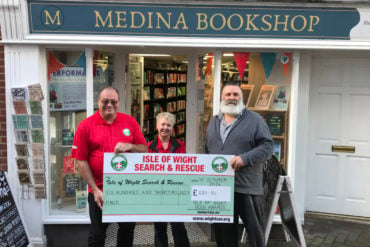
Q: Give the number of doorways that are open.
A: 1